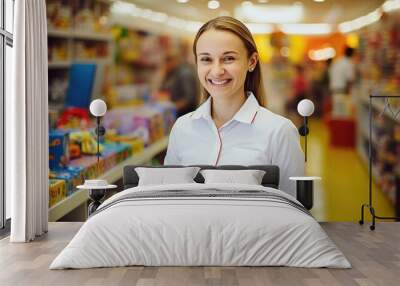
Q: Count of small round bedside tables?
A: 2